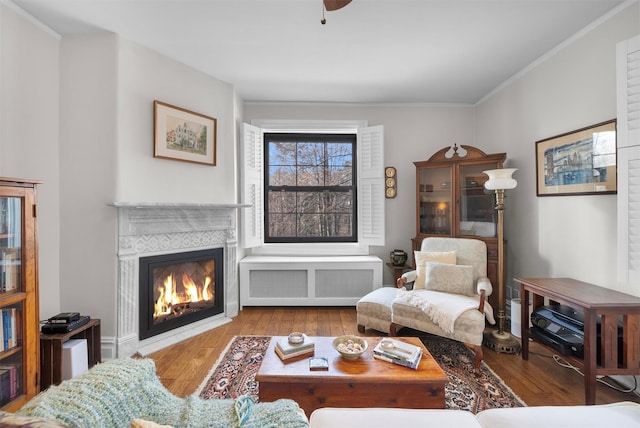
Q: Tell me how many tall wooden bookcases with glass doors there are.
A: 2